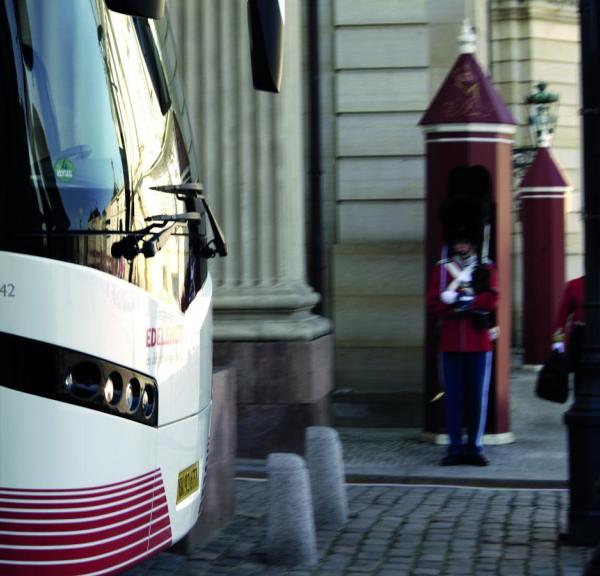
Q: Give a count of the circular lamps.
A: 4